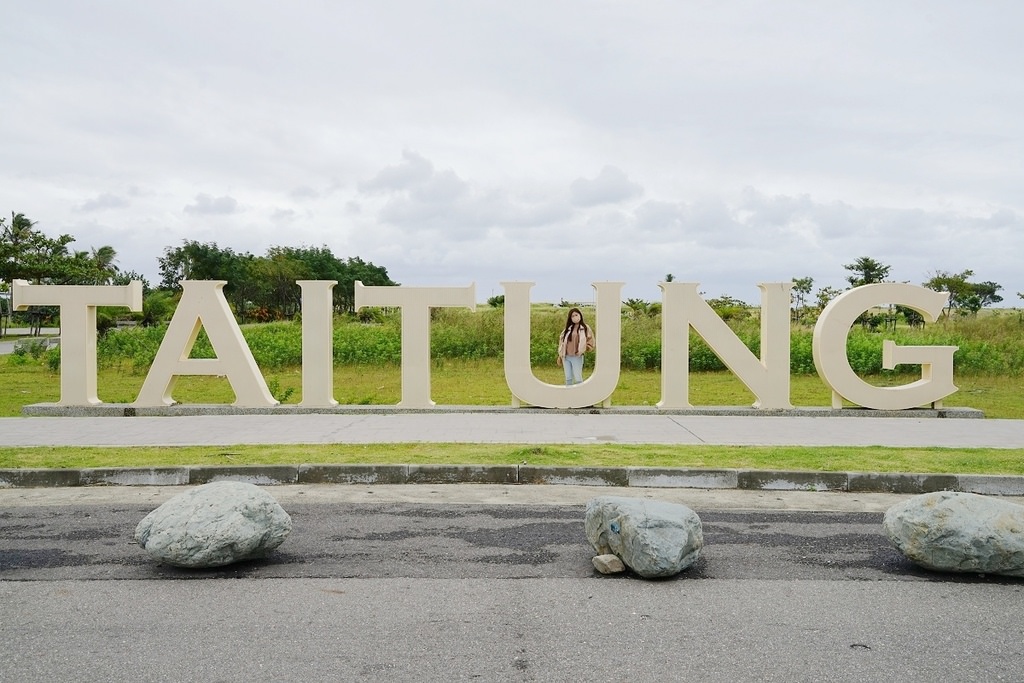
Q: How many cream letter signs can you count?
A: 7